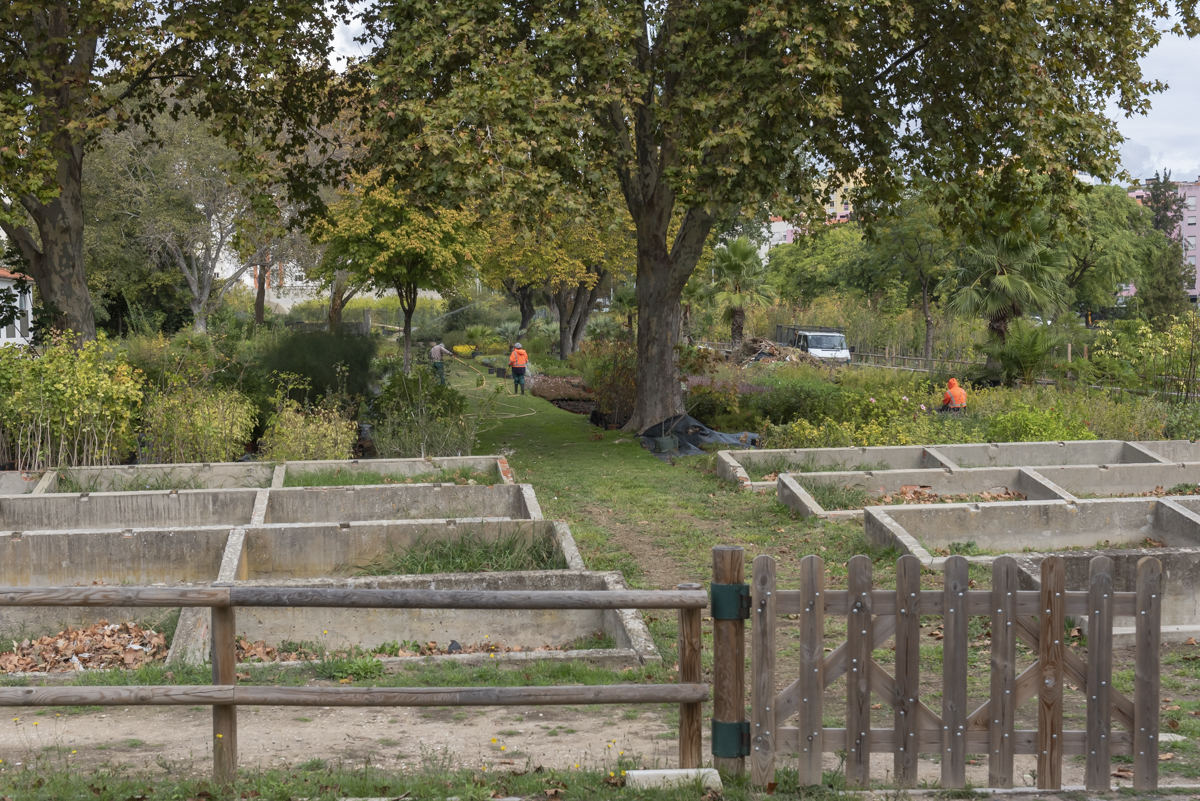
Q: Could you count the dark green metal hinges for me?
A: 2